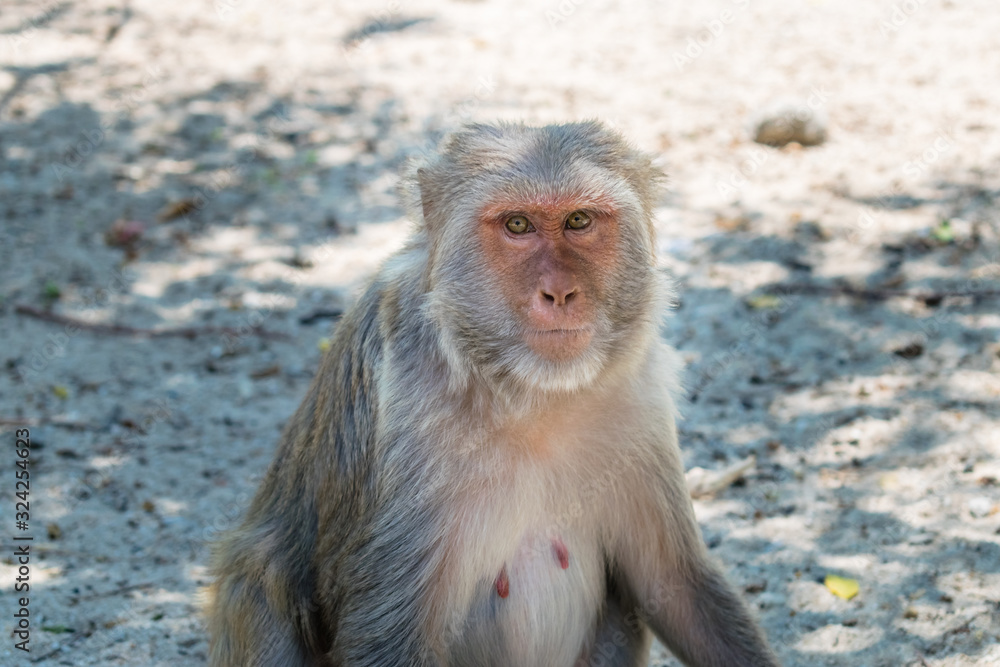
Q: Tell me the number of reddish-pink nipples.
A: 2